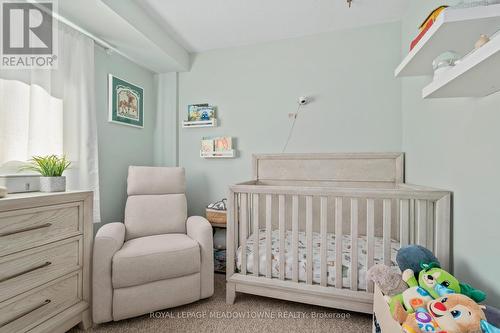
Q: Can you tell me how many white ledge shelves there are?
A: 4